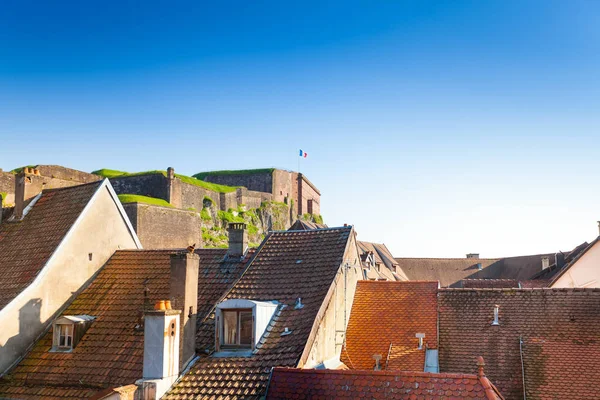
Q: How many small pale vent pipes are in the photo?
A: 5